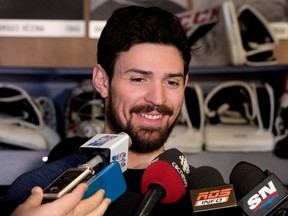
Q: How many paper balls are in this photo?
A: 0